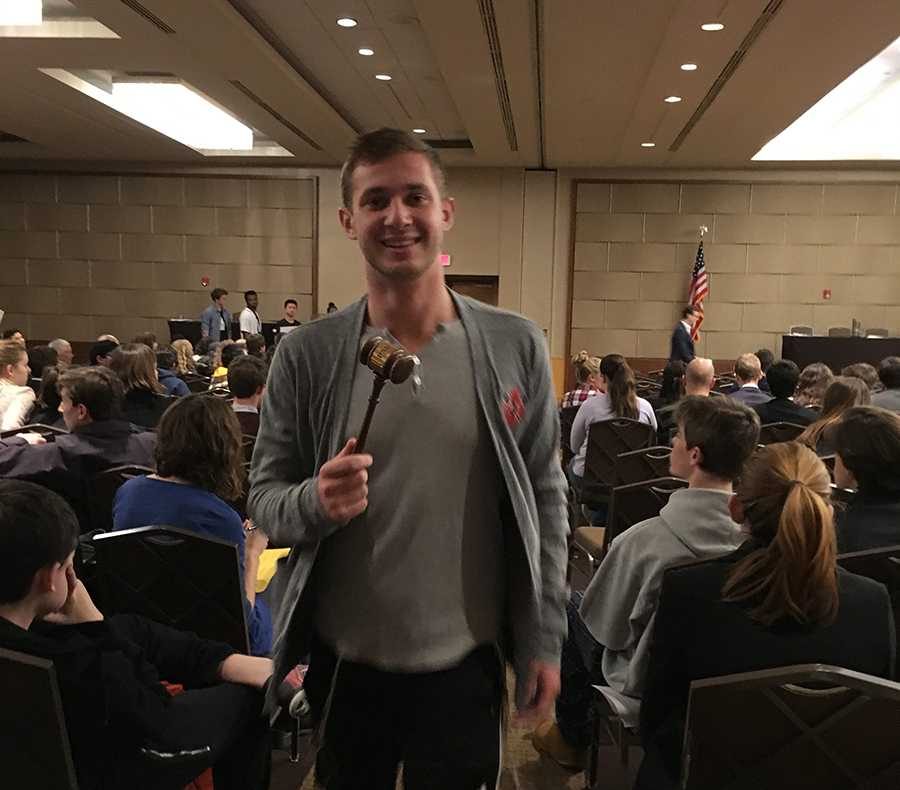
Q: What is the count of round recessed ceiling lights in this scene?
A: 8